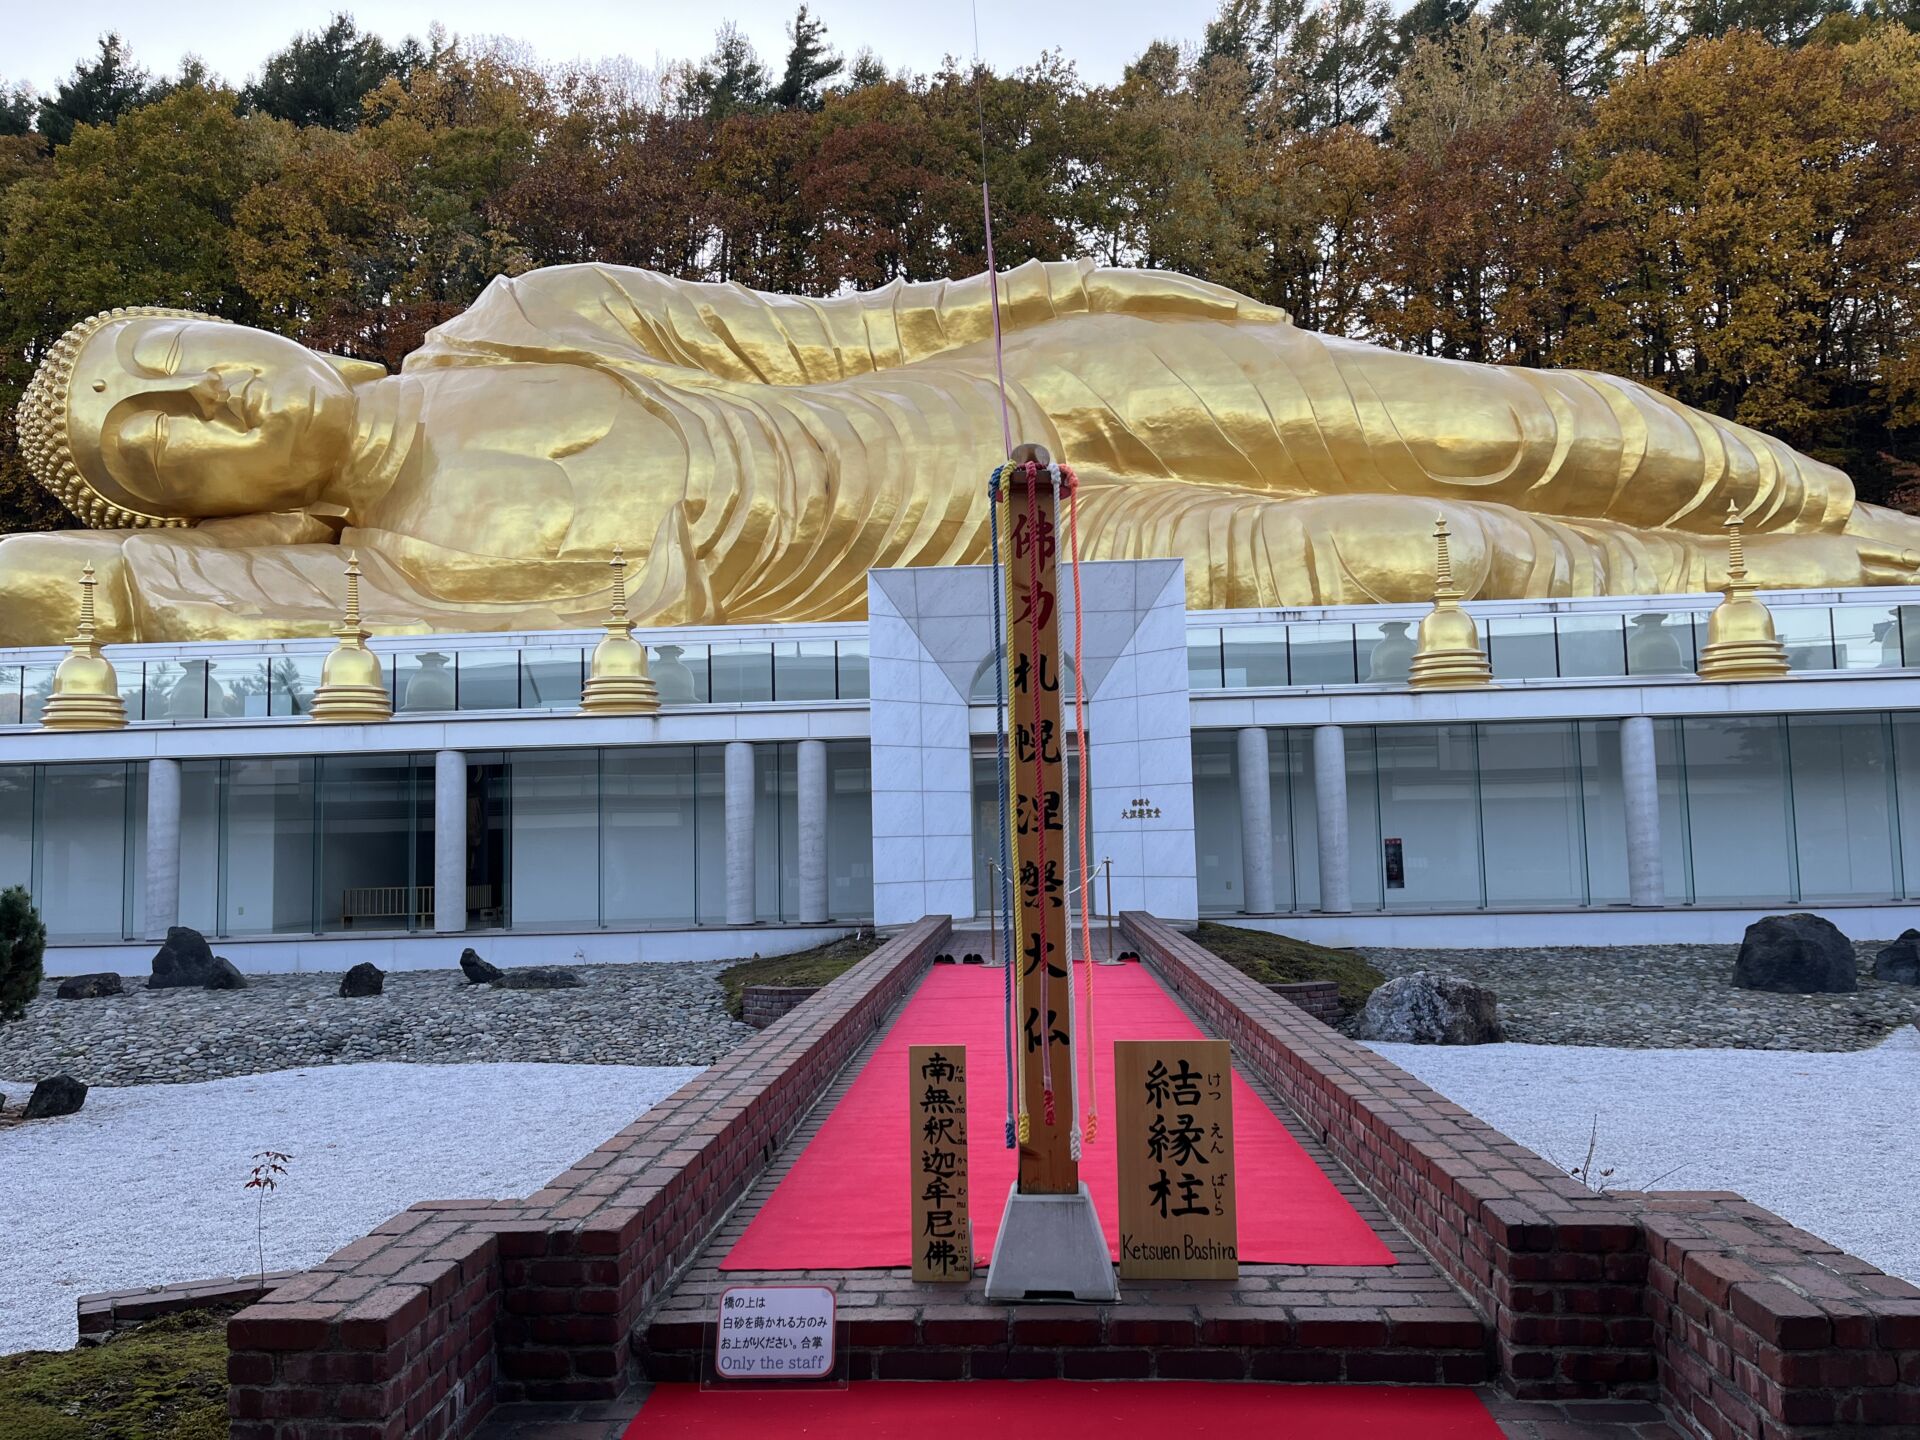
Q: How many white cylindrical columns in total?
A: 7